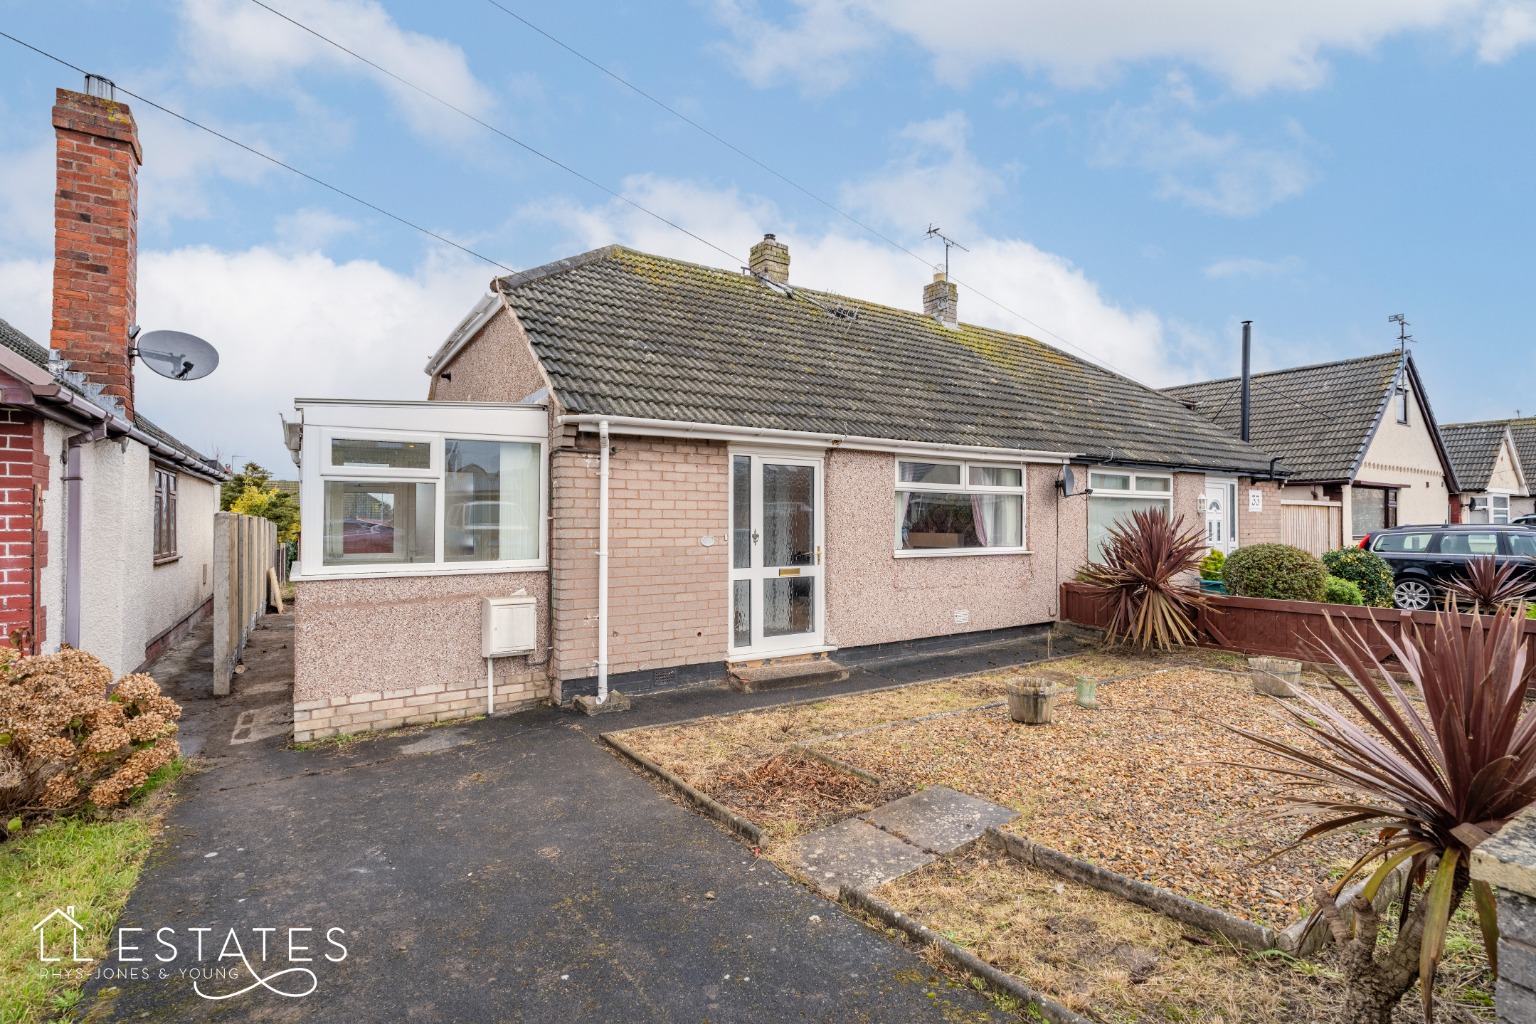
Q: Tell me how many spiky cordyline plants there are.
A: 3